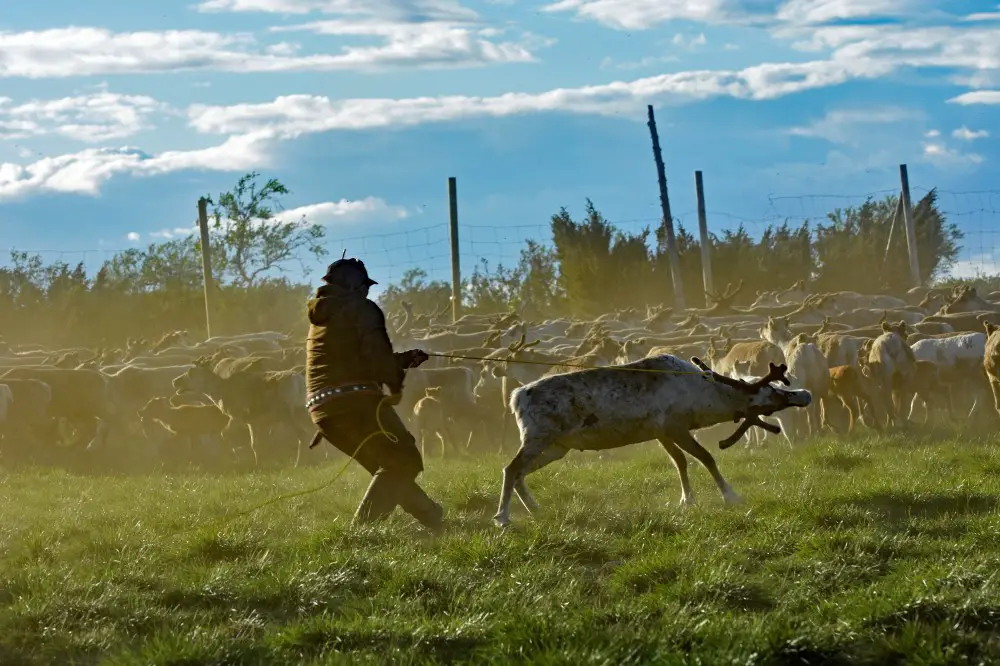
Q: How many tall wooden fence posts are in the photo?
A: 5